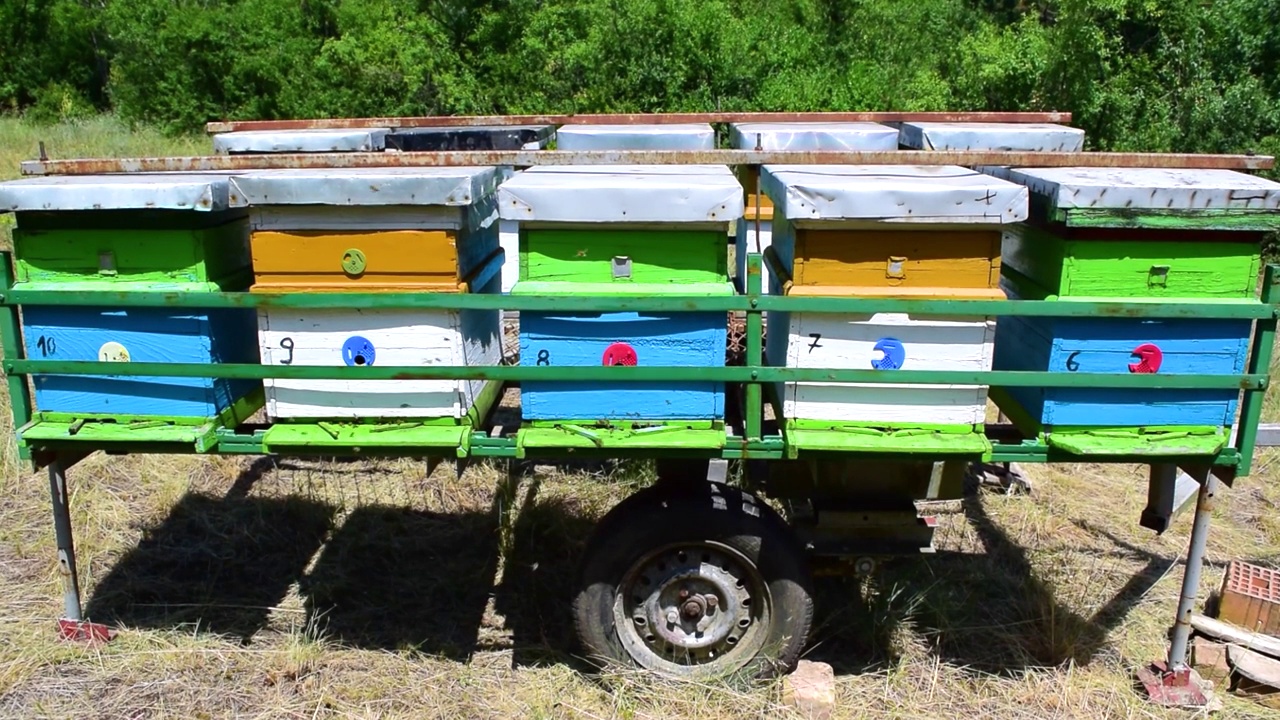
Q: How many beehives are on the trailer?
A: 10